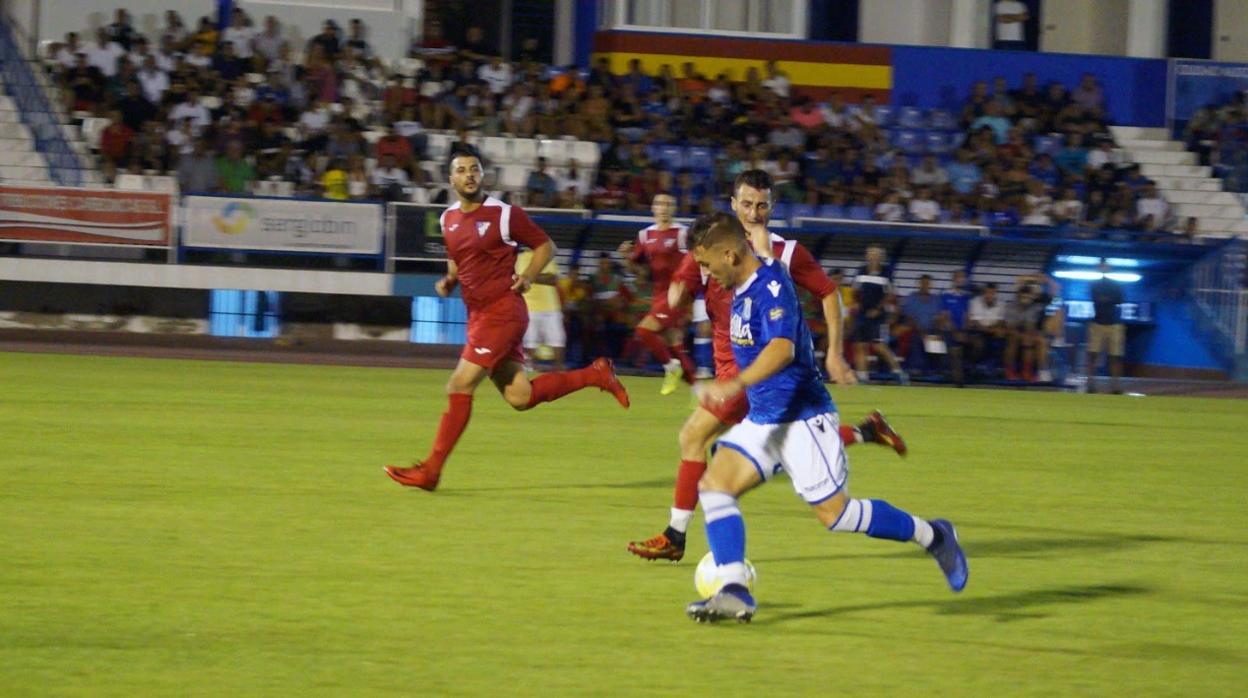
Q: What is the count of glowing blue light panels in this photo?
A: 2